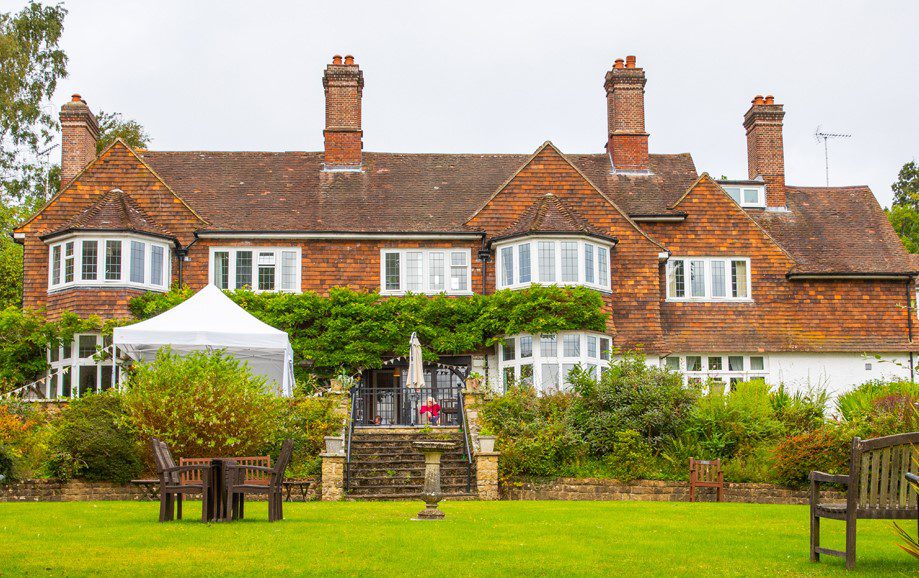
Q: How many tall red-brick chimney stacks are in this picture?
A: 4